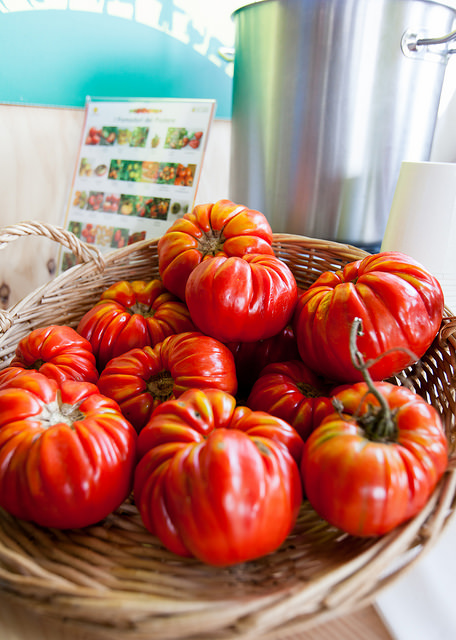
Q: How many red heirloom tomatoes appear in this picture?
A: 11